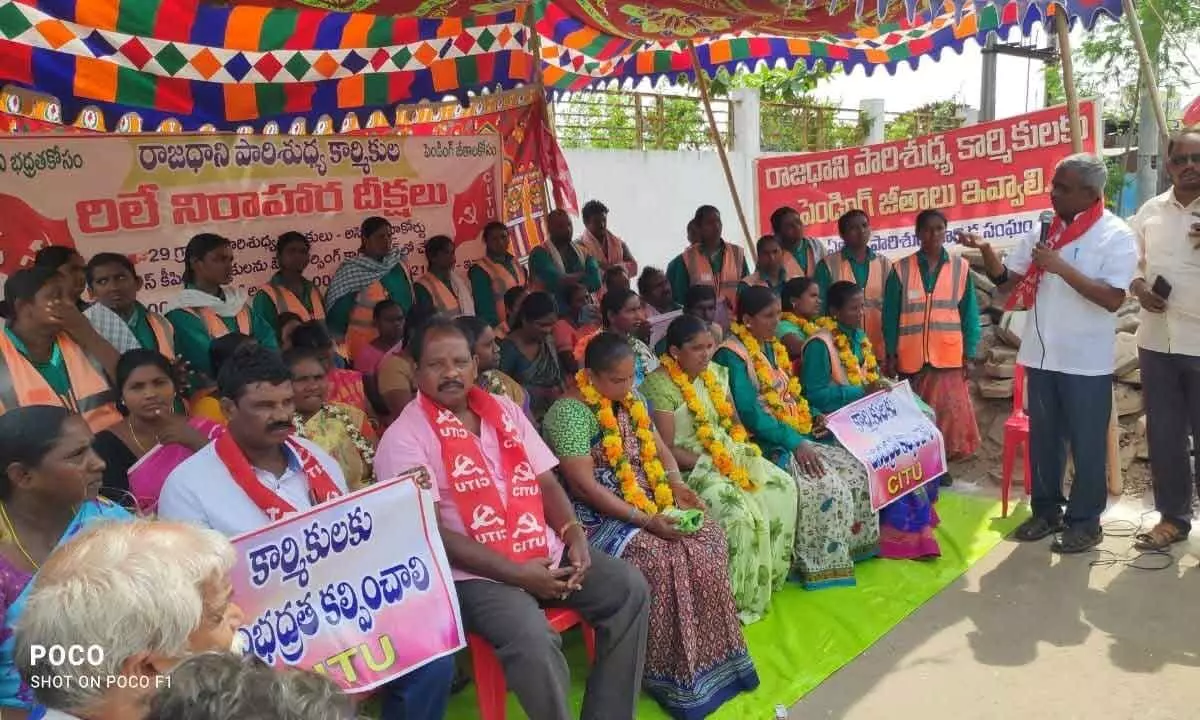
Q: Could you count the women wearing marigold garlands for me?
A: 5